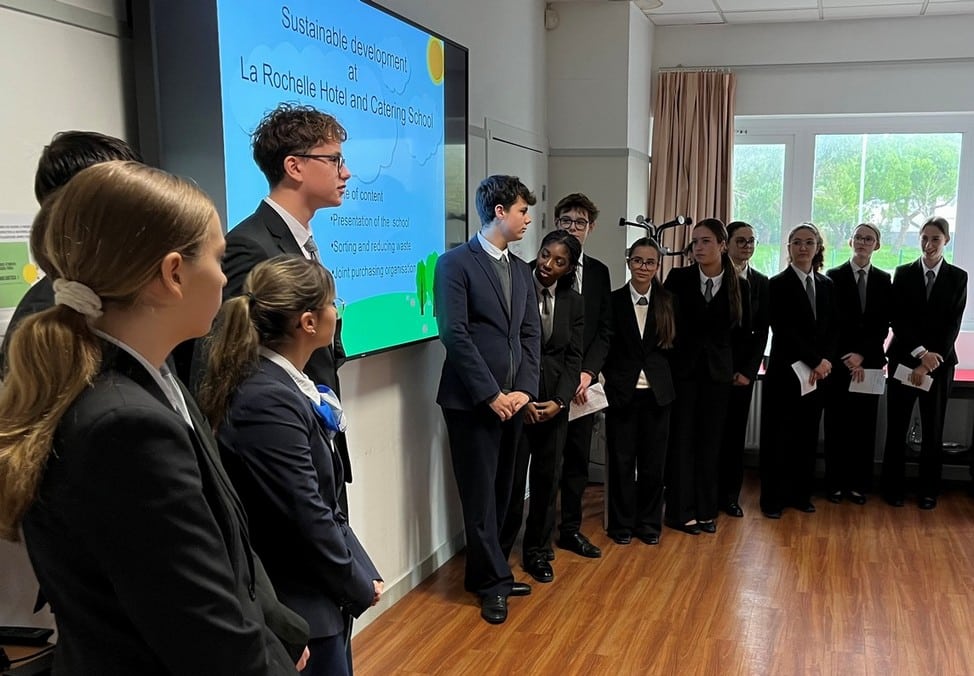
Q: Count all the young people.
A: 13